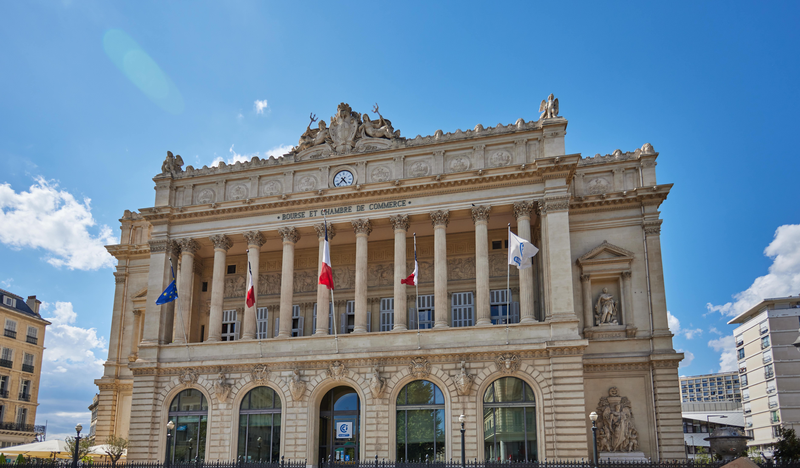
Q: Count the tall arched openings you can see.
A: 5